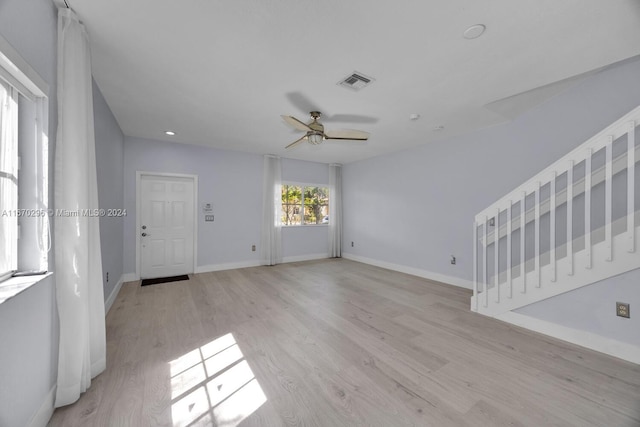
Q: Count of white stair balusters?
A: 11